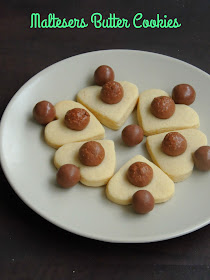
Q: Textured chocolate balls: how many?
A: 6